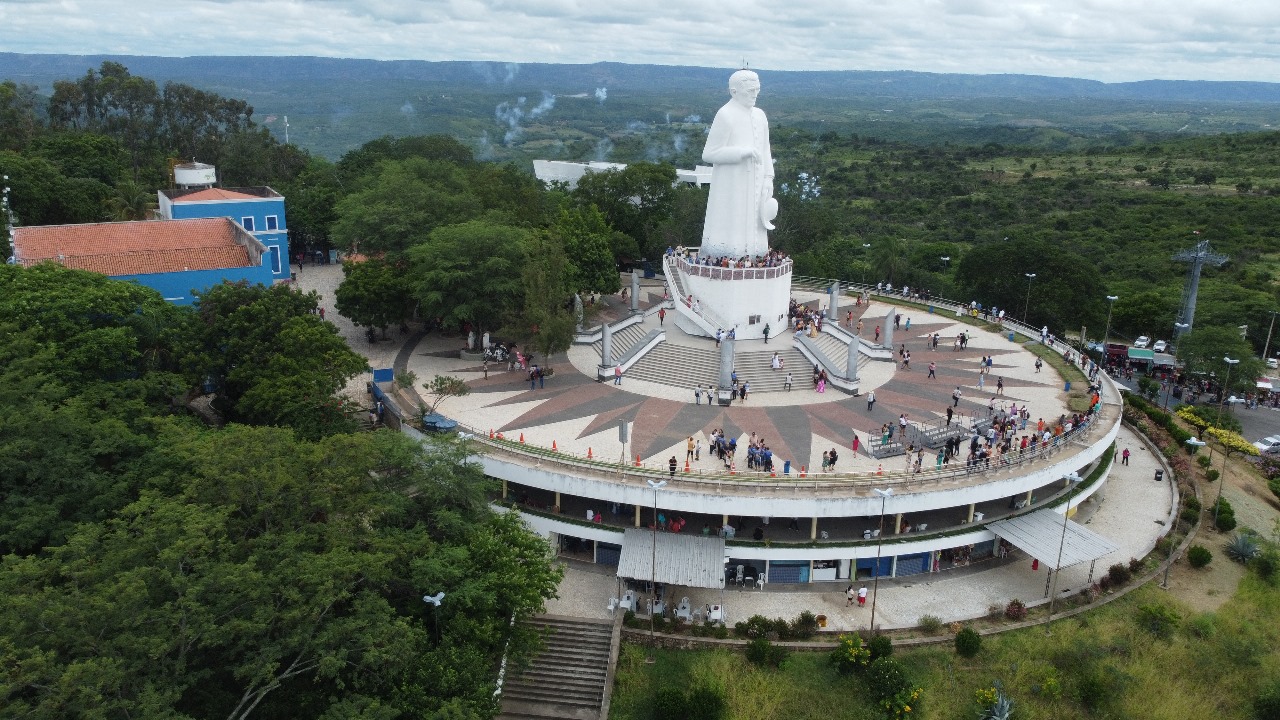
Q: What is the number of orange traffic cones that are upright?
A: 10